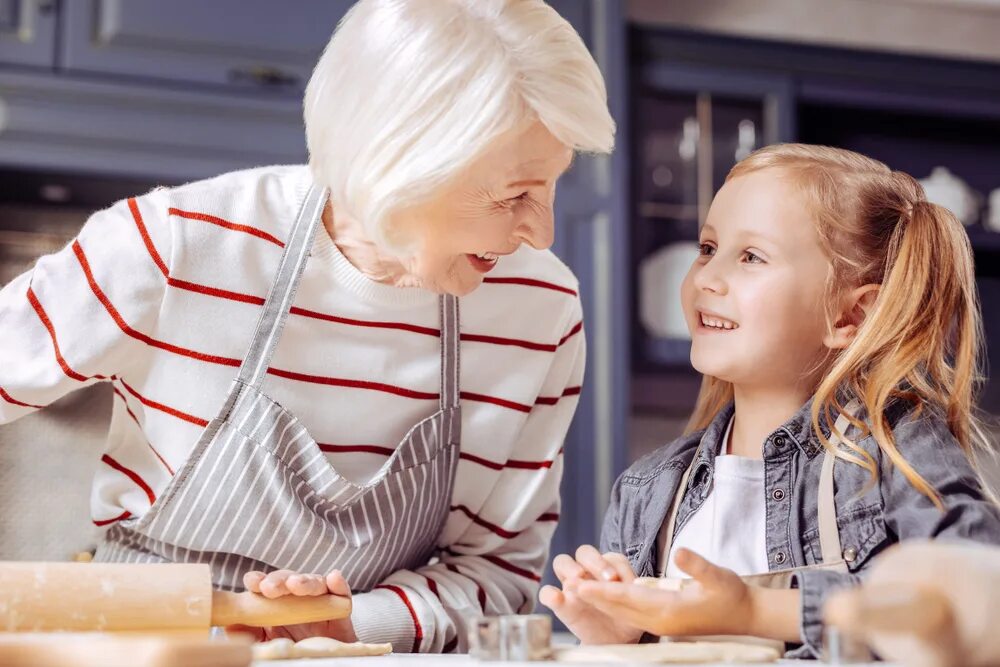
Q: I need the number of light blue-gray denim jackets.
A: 1